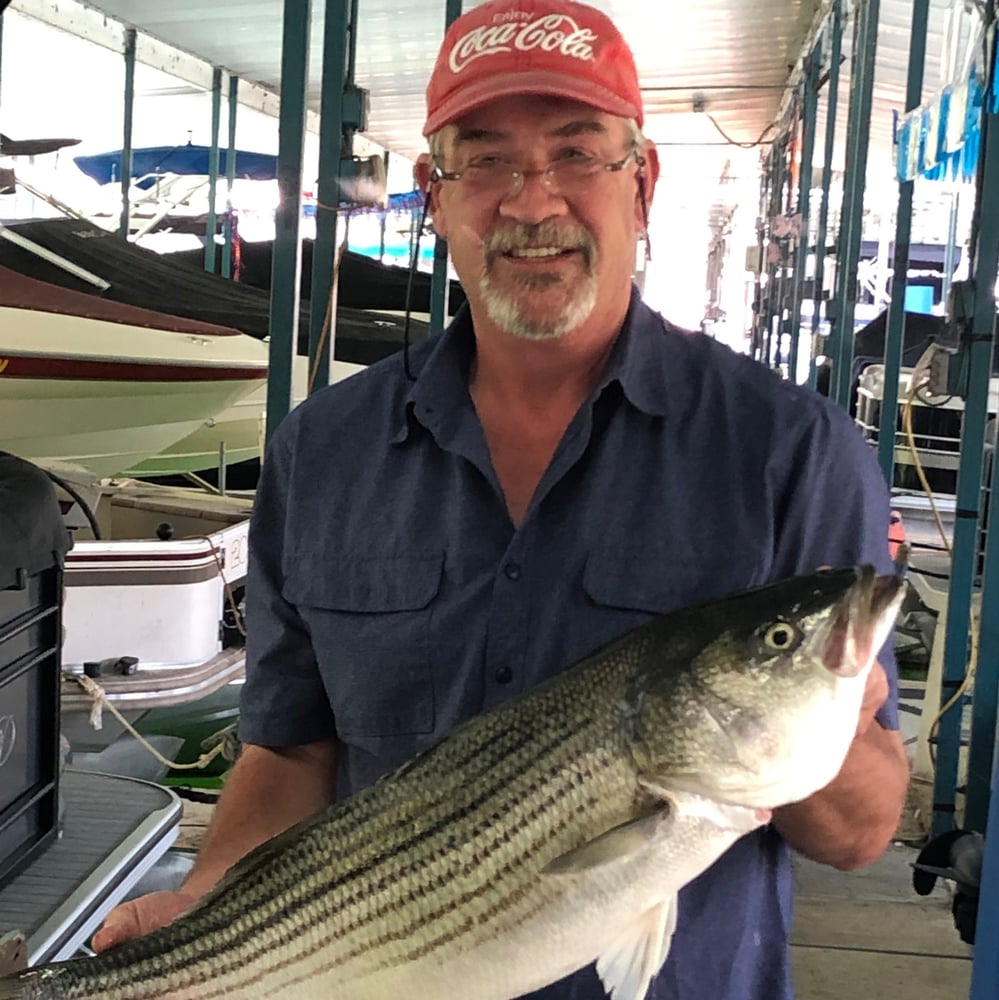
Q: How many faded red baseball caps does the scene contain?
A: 1